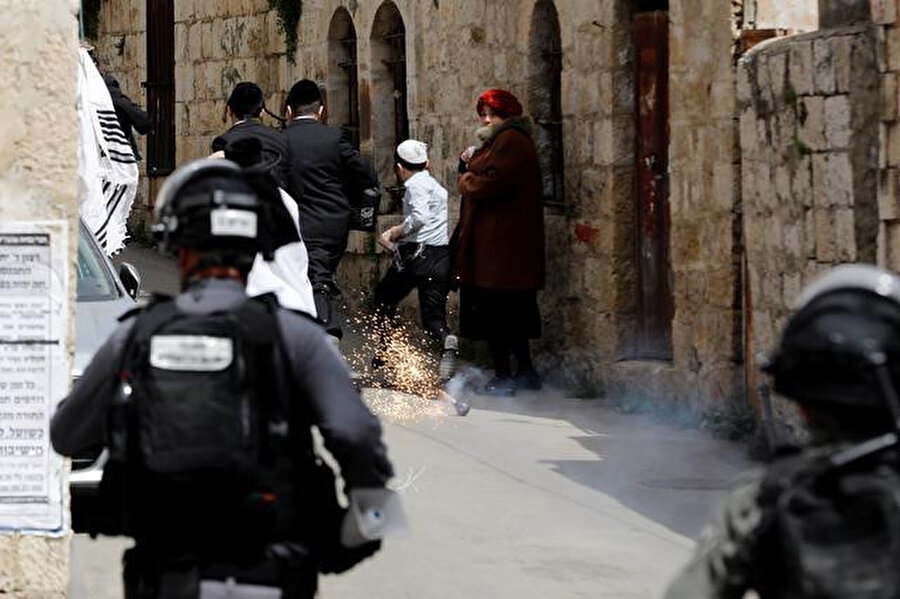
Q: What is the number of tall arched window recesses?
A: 3